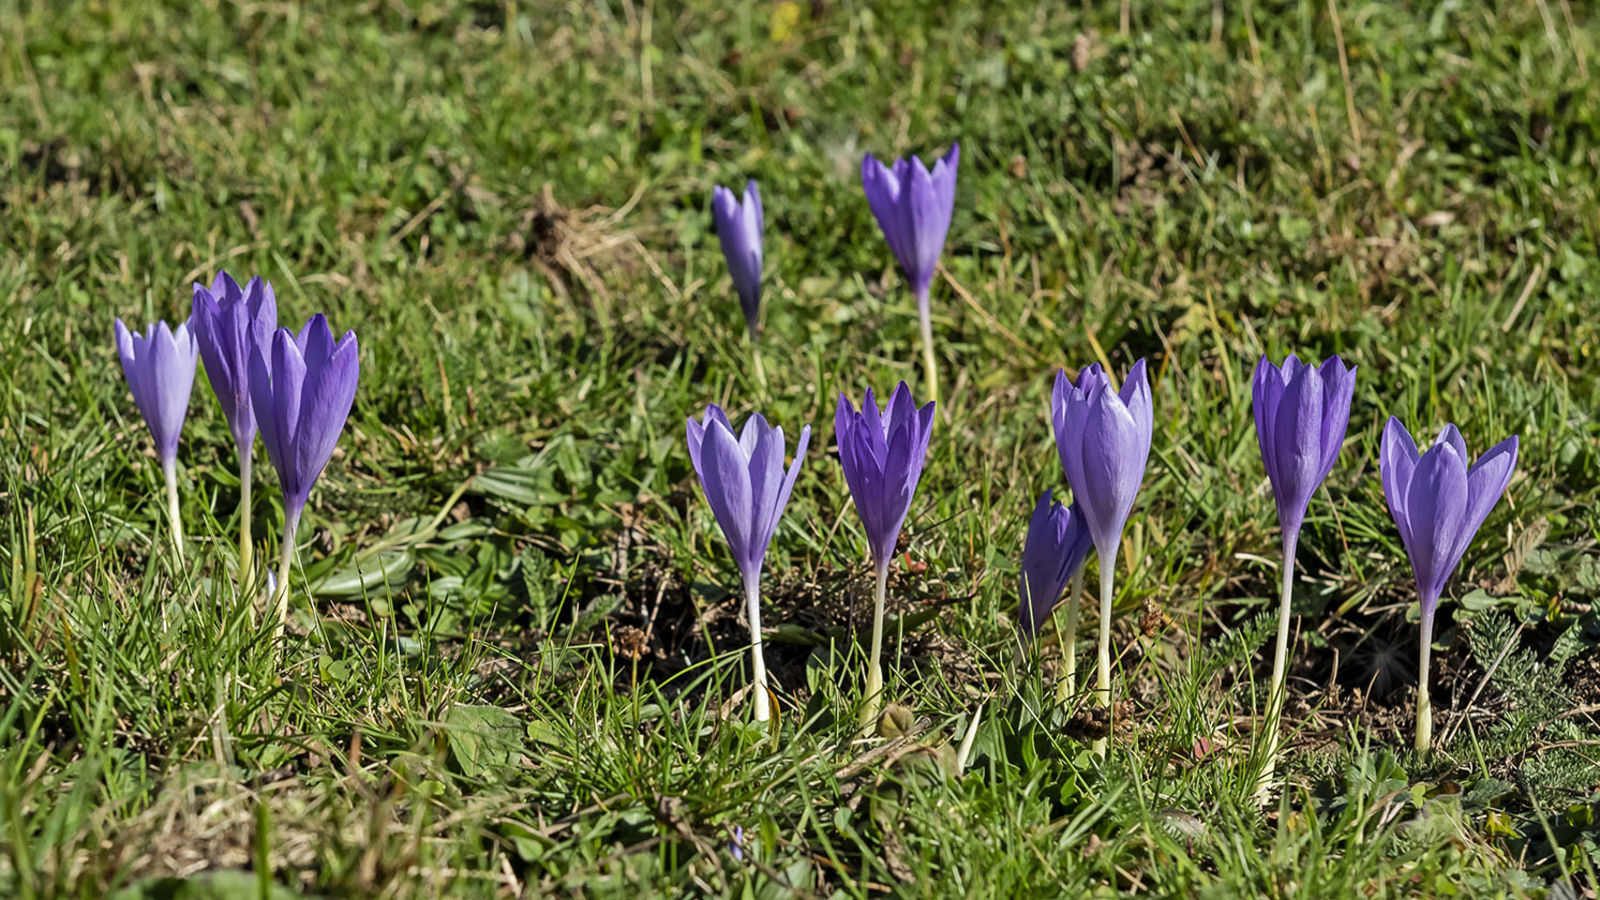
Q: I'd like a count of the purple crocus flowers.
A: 11